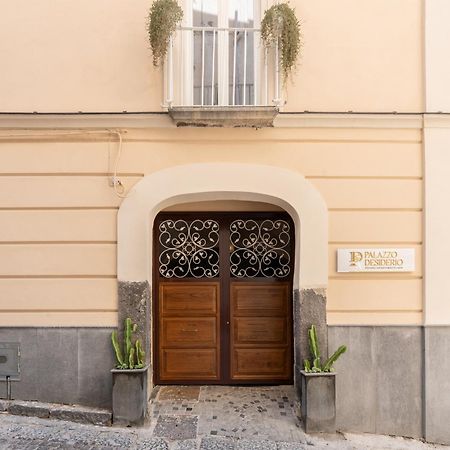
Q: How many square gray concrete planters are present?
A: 2